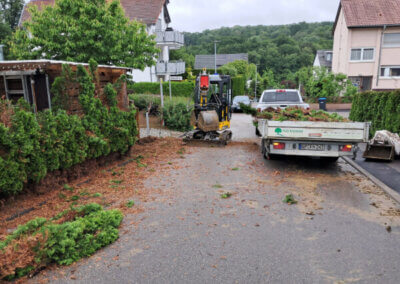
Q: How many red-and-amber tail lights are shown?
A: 2